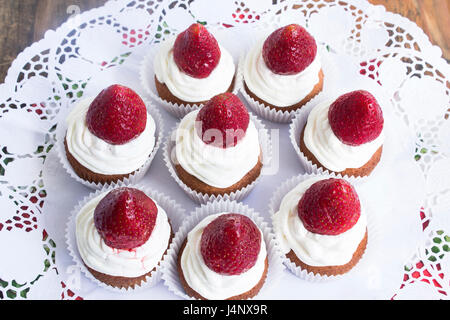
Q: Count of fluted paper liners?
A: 8